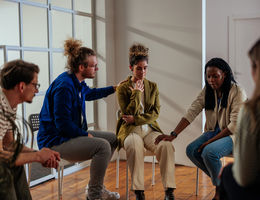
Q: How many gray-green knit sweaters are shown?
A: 1